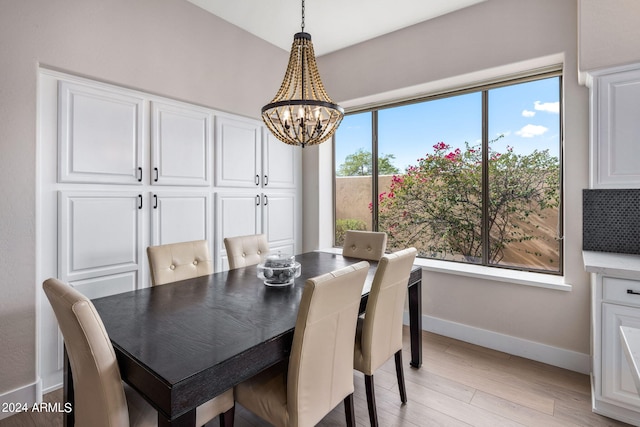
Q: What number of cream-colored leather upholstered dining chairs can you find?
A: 6